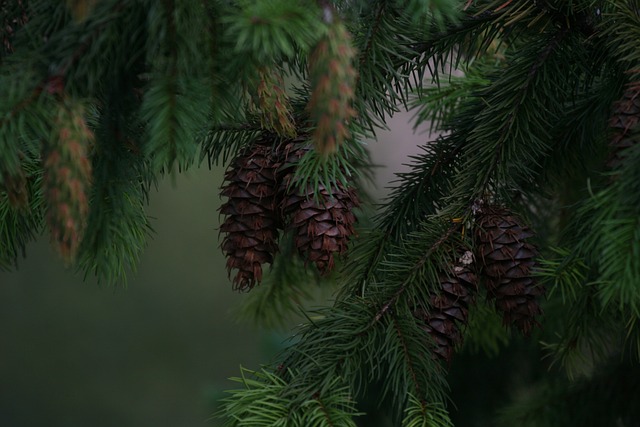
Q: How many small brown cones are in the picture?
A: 5